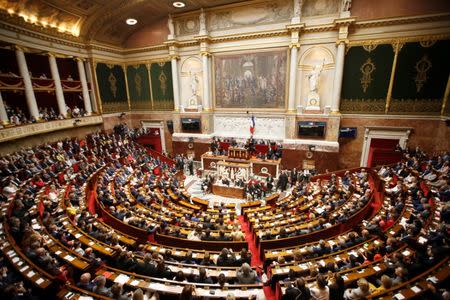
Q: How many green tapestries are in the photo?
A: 5